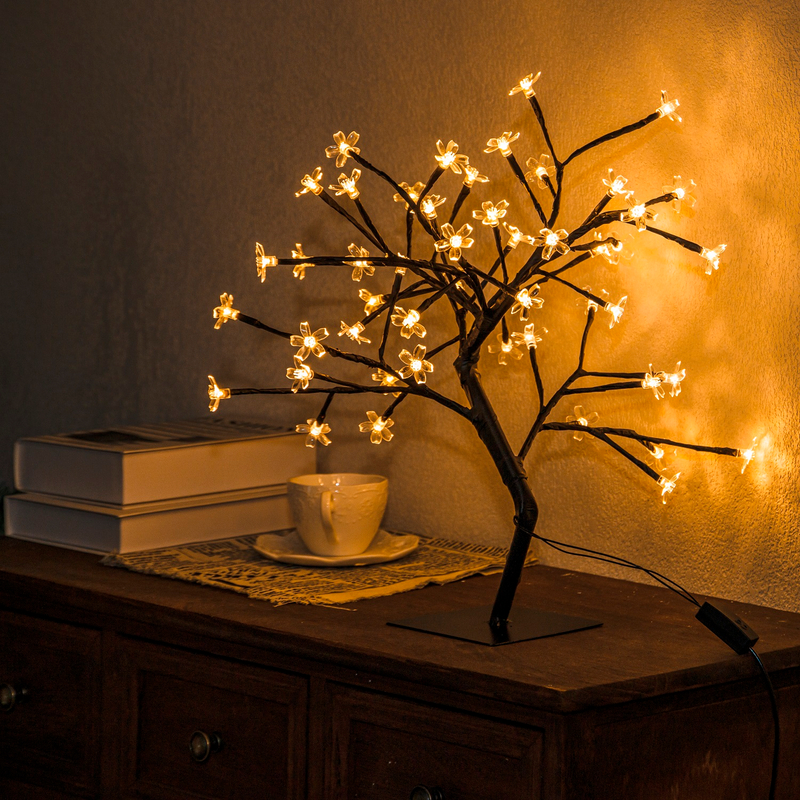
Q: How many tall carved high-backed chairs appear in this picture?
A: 0